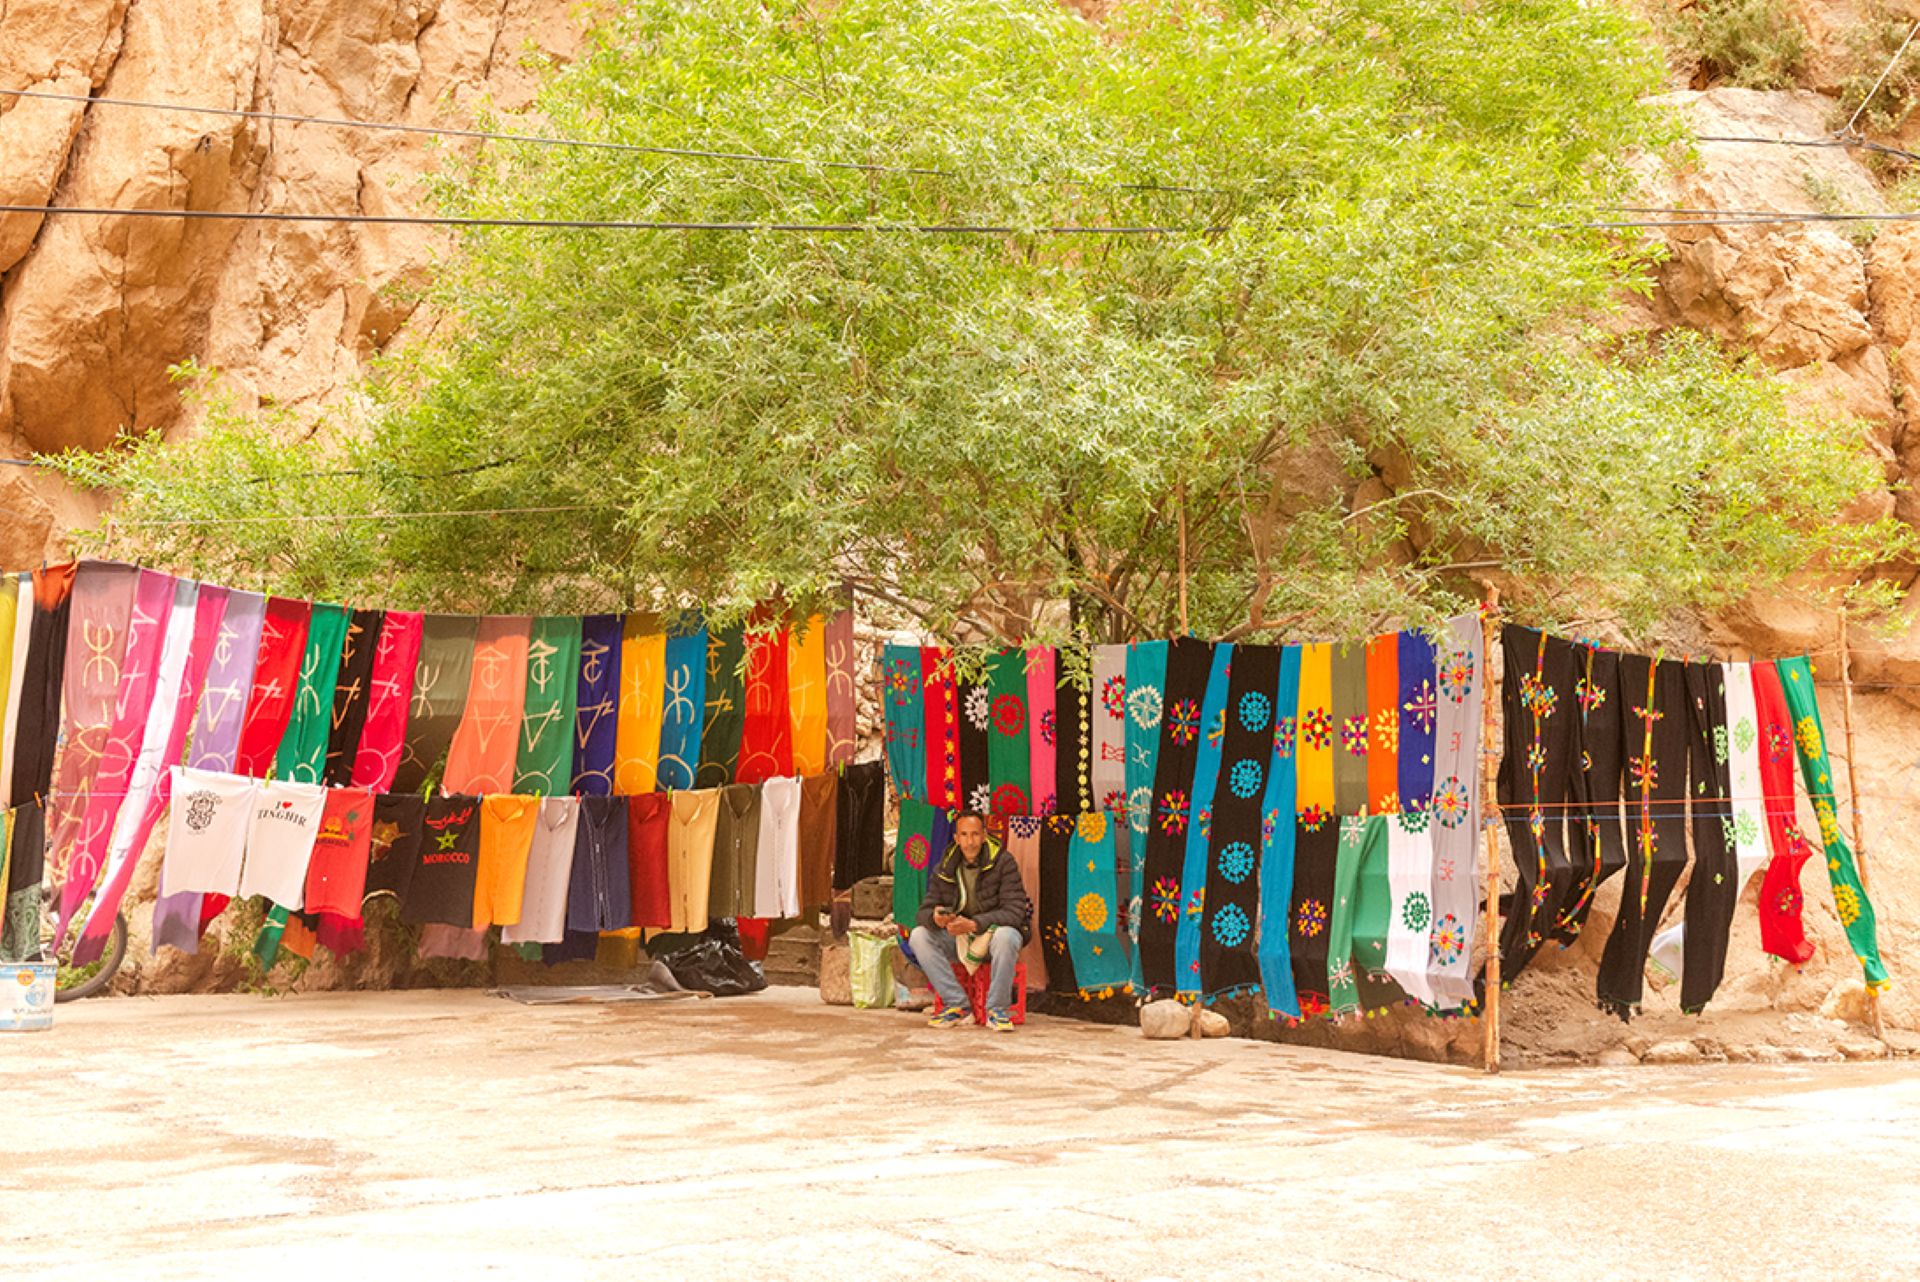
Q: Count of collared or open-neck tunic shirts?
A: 9